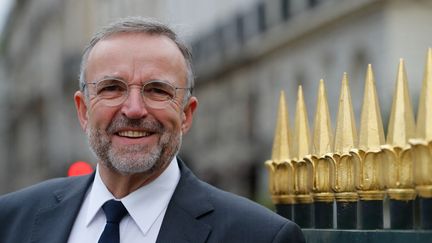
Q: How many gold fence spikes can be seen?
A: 7